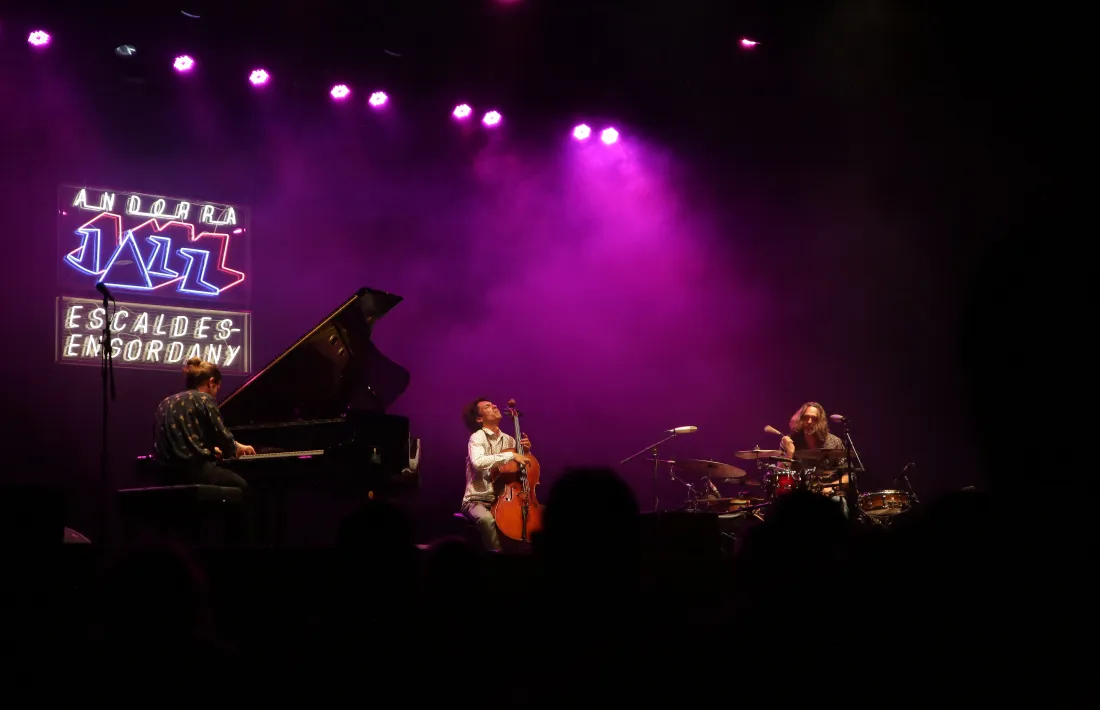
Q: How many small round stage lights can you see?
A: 9